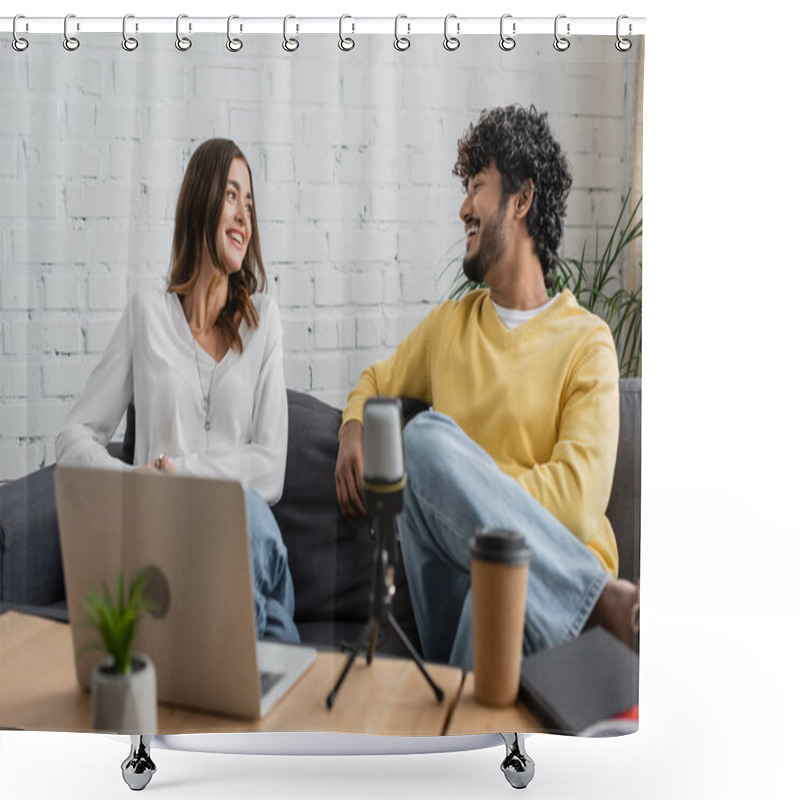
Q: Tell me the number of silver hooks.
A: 12